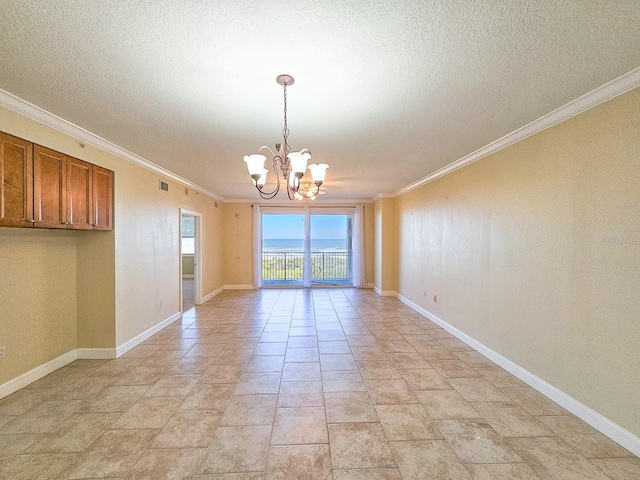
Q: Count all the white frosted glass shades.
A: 5